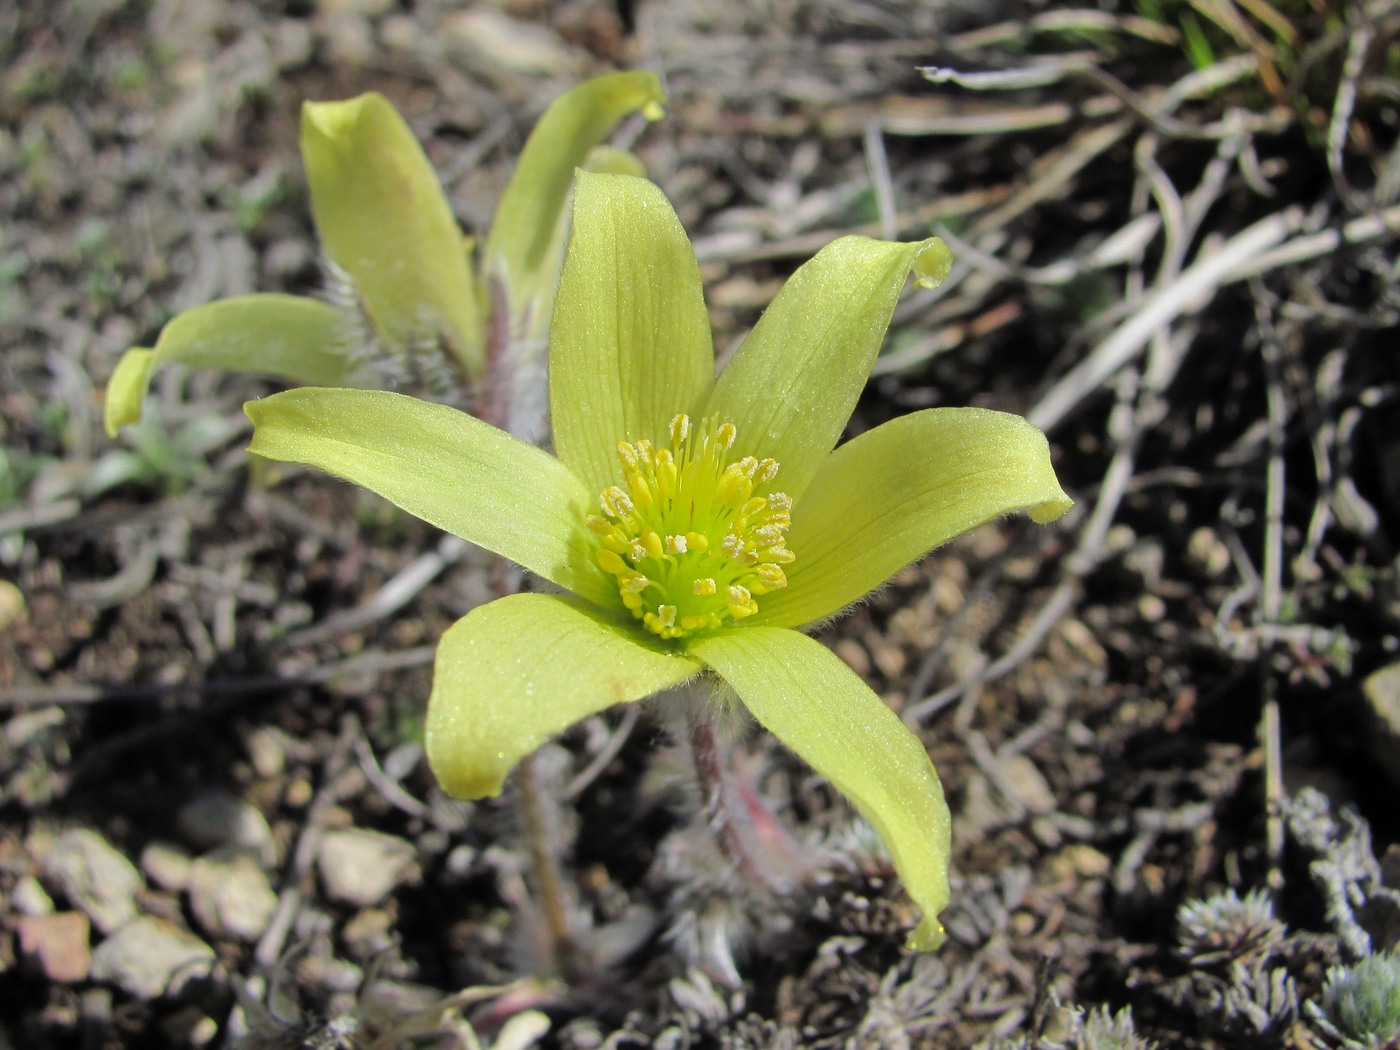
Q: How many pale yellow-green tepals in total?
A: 10